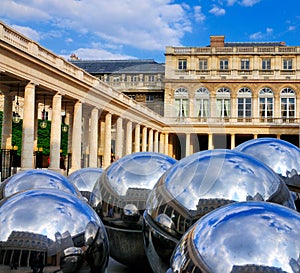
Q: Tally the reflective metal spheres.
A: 7